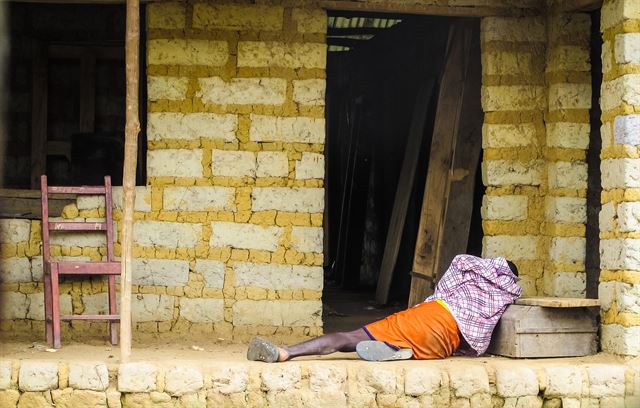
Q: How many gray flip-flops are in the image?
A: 2